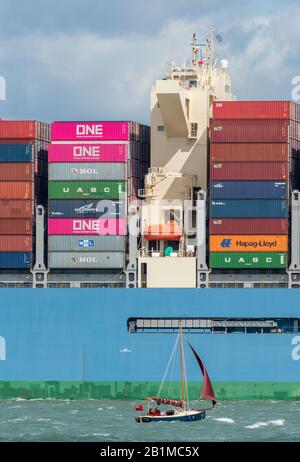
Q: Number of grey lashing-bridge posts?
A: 4